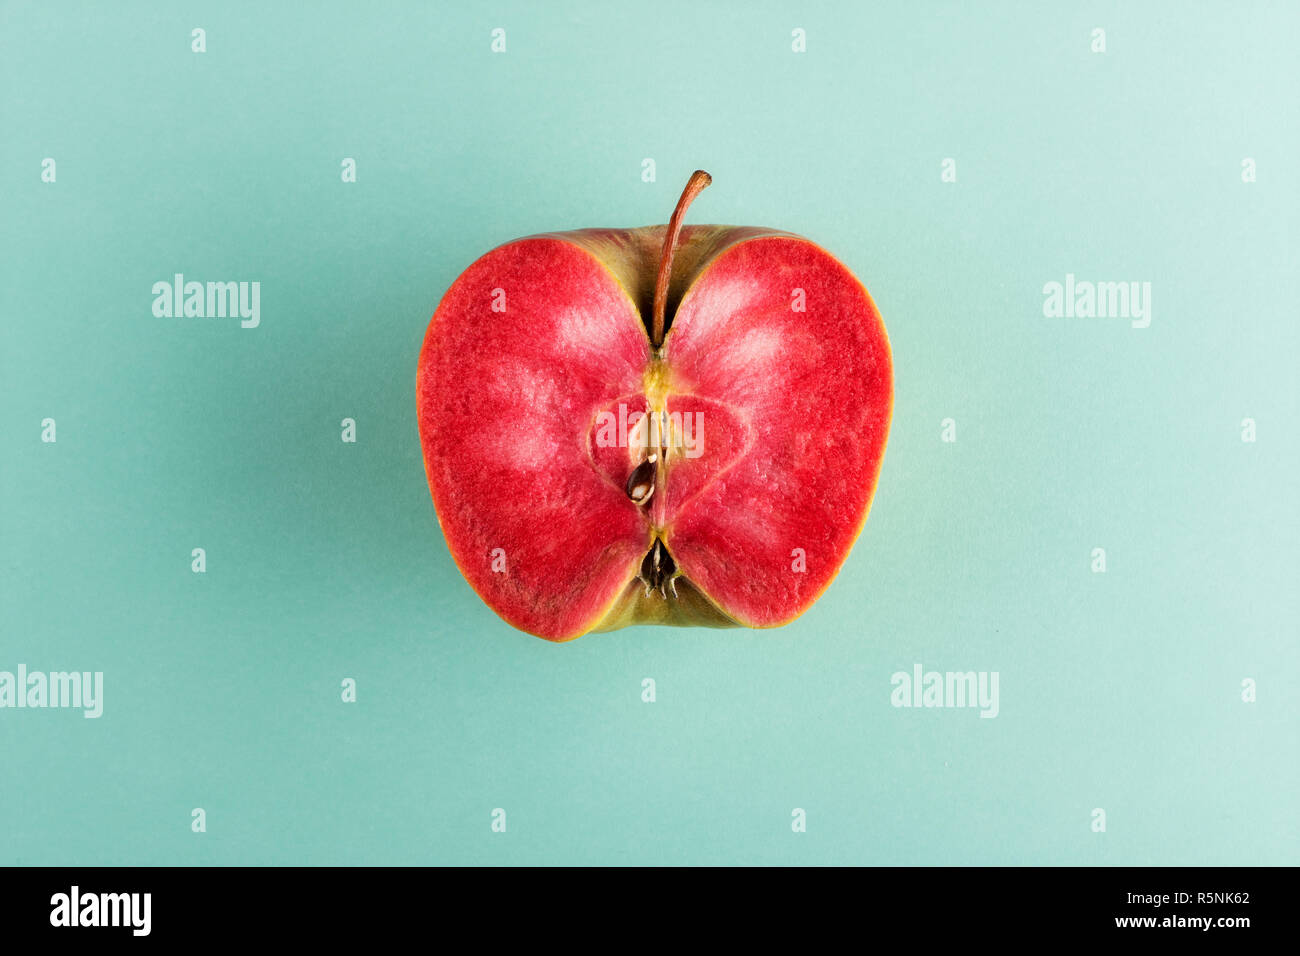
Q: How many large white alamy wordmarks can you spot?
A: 6